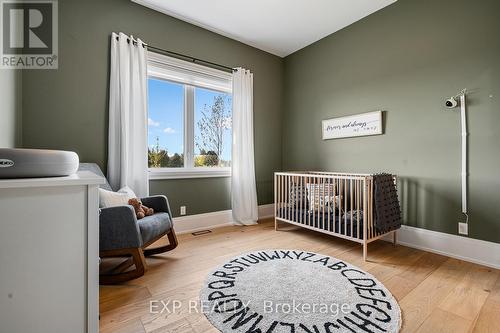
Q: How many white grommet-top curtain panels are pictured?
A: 2